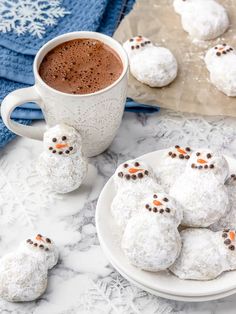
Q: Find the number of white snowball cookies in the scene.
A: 11